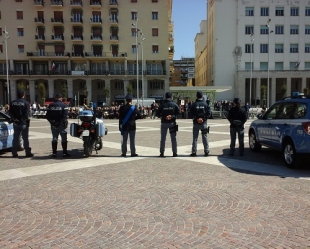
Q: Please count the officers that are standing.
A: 6